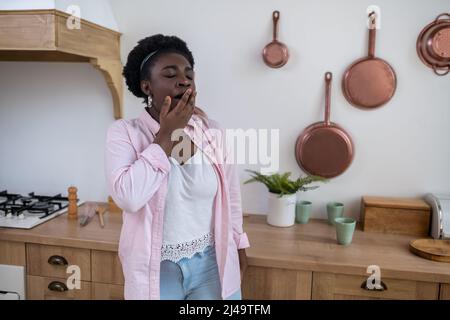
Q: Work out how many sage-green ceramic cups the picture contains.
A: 3